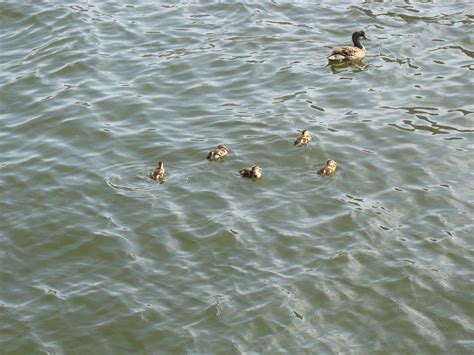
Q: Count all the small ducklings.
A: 5